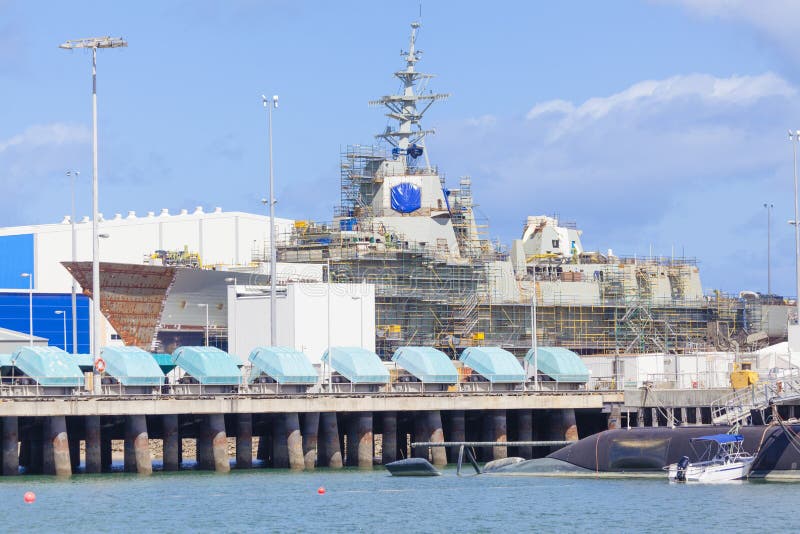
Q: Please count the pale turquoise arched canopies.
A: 8